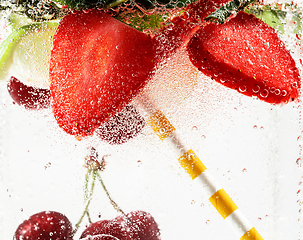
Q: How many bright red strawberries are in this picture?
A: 2